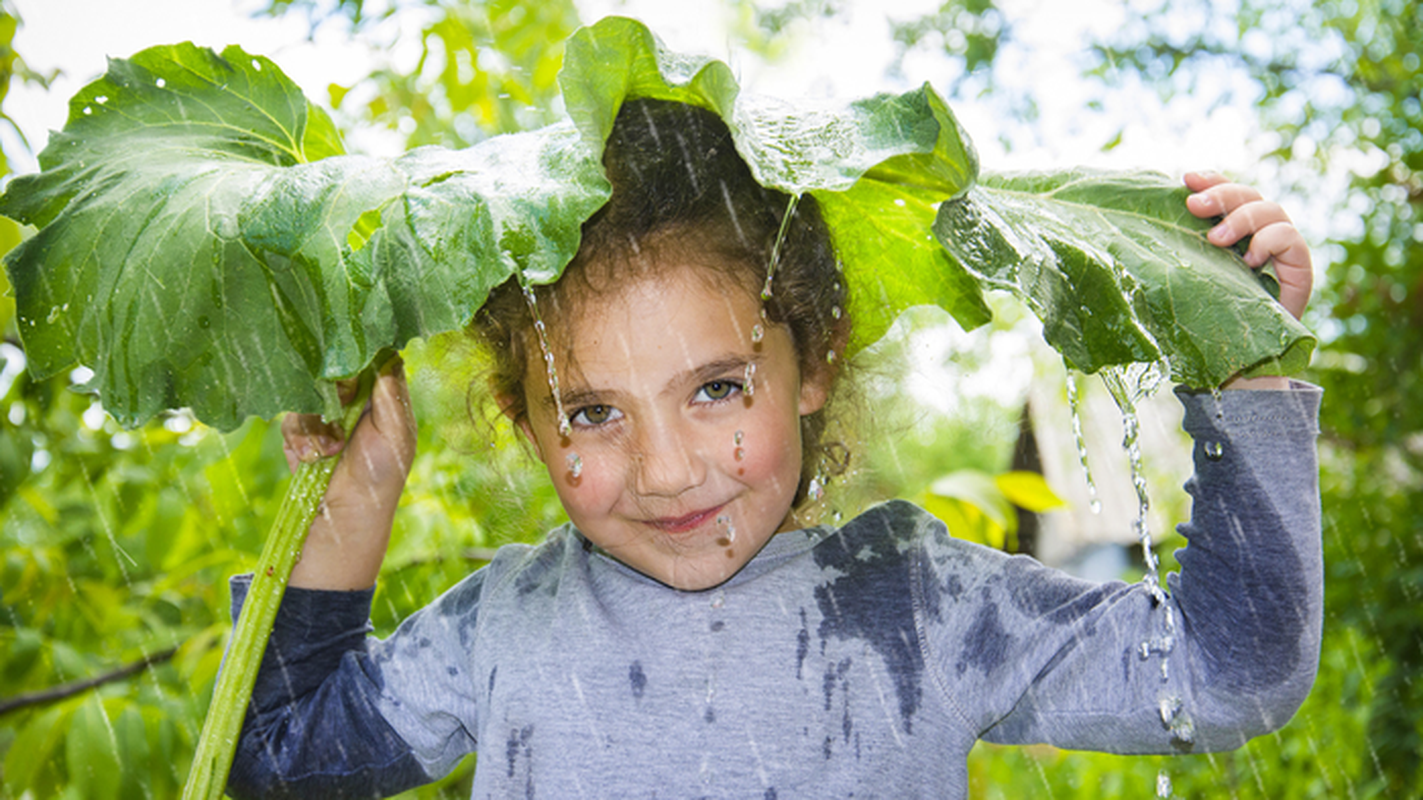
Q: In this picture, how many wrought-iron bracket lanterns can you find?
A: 0